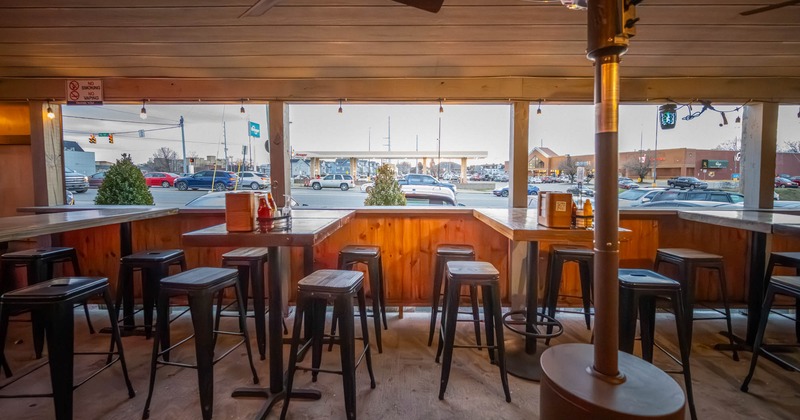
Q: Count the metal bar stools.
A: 14